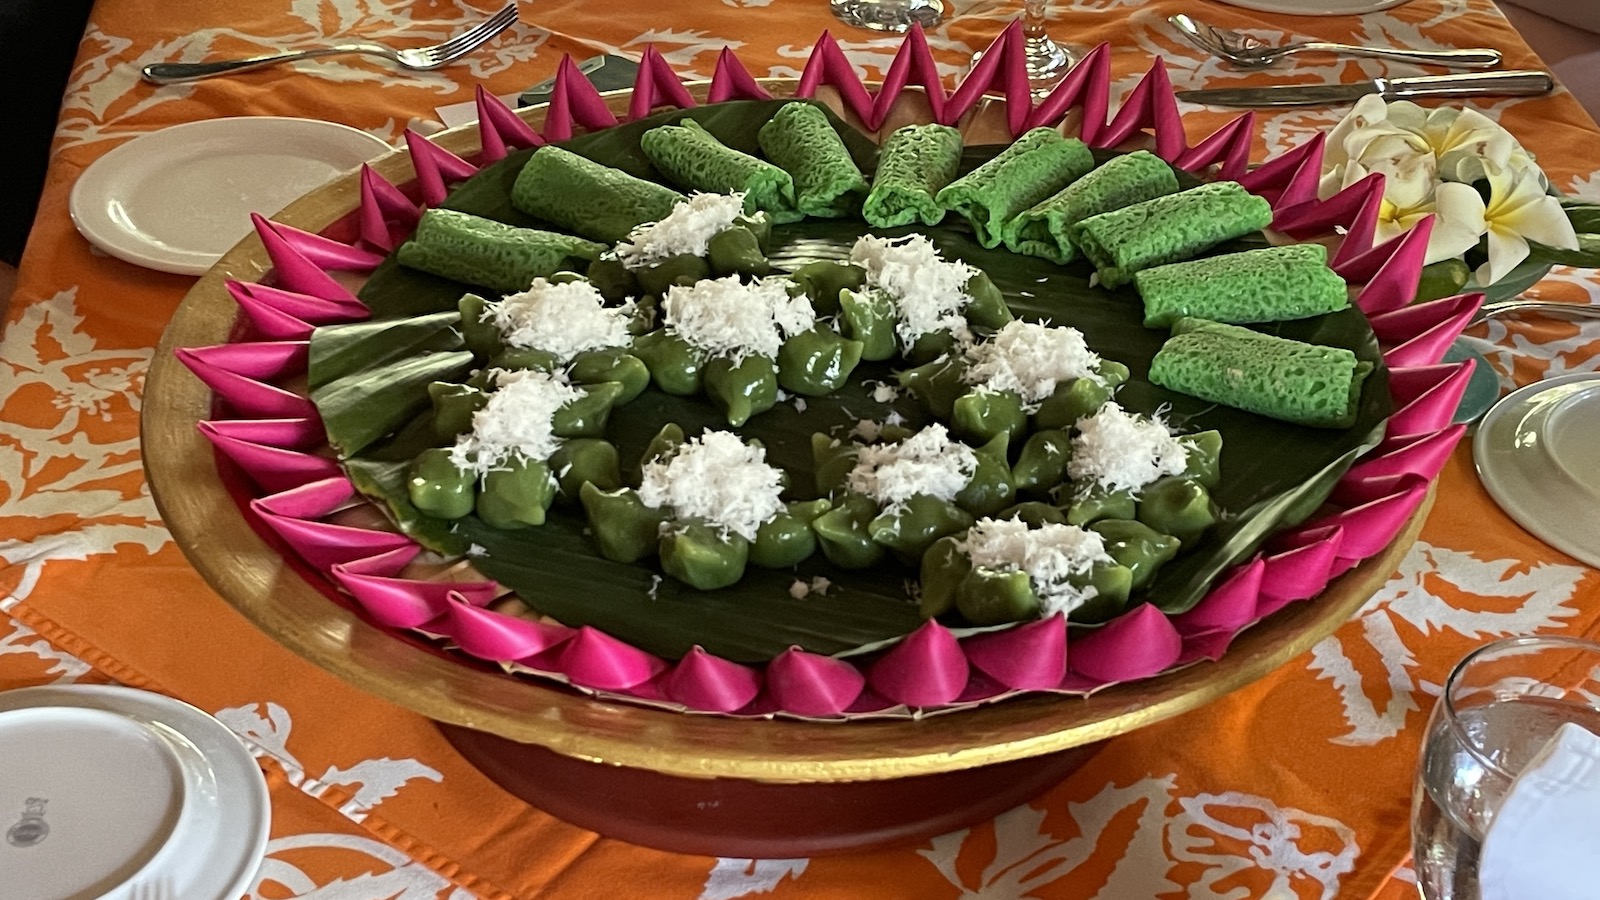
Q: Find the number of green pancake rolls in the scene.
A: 10